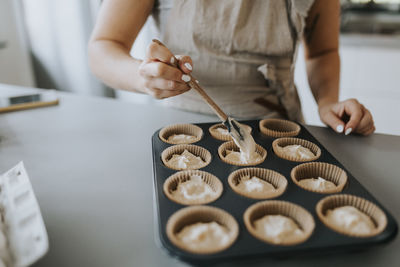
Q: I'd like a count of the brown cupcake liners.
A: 12